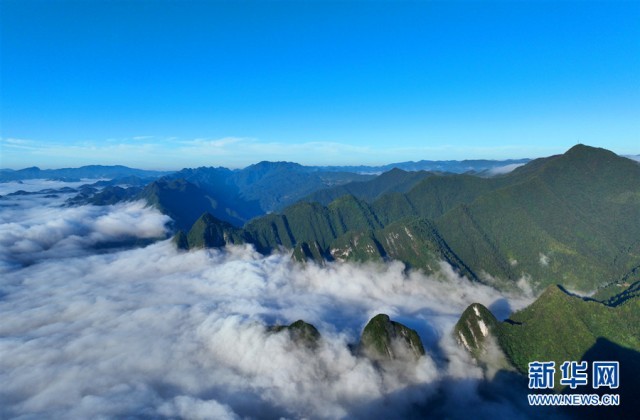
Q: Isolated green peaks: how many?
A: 3